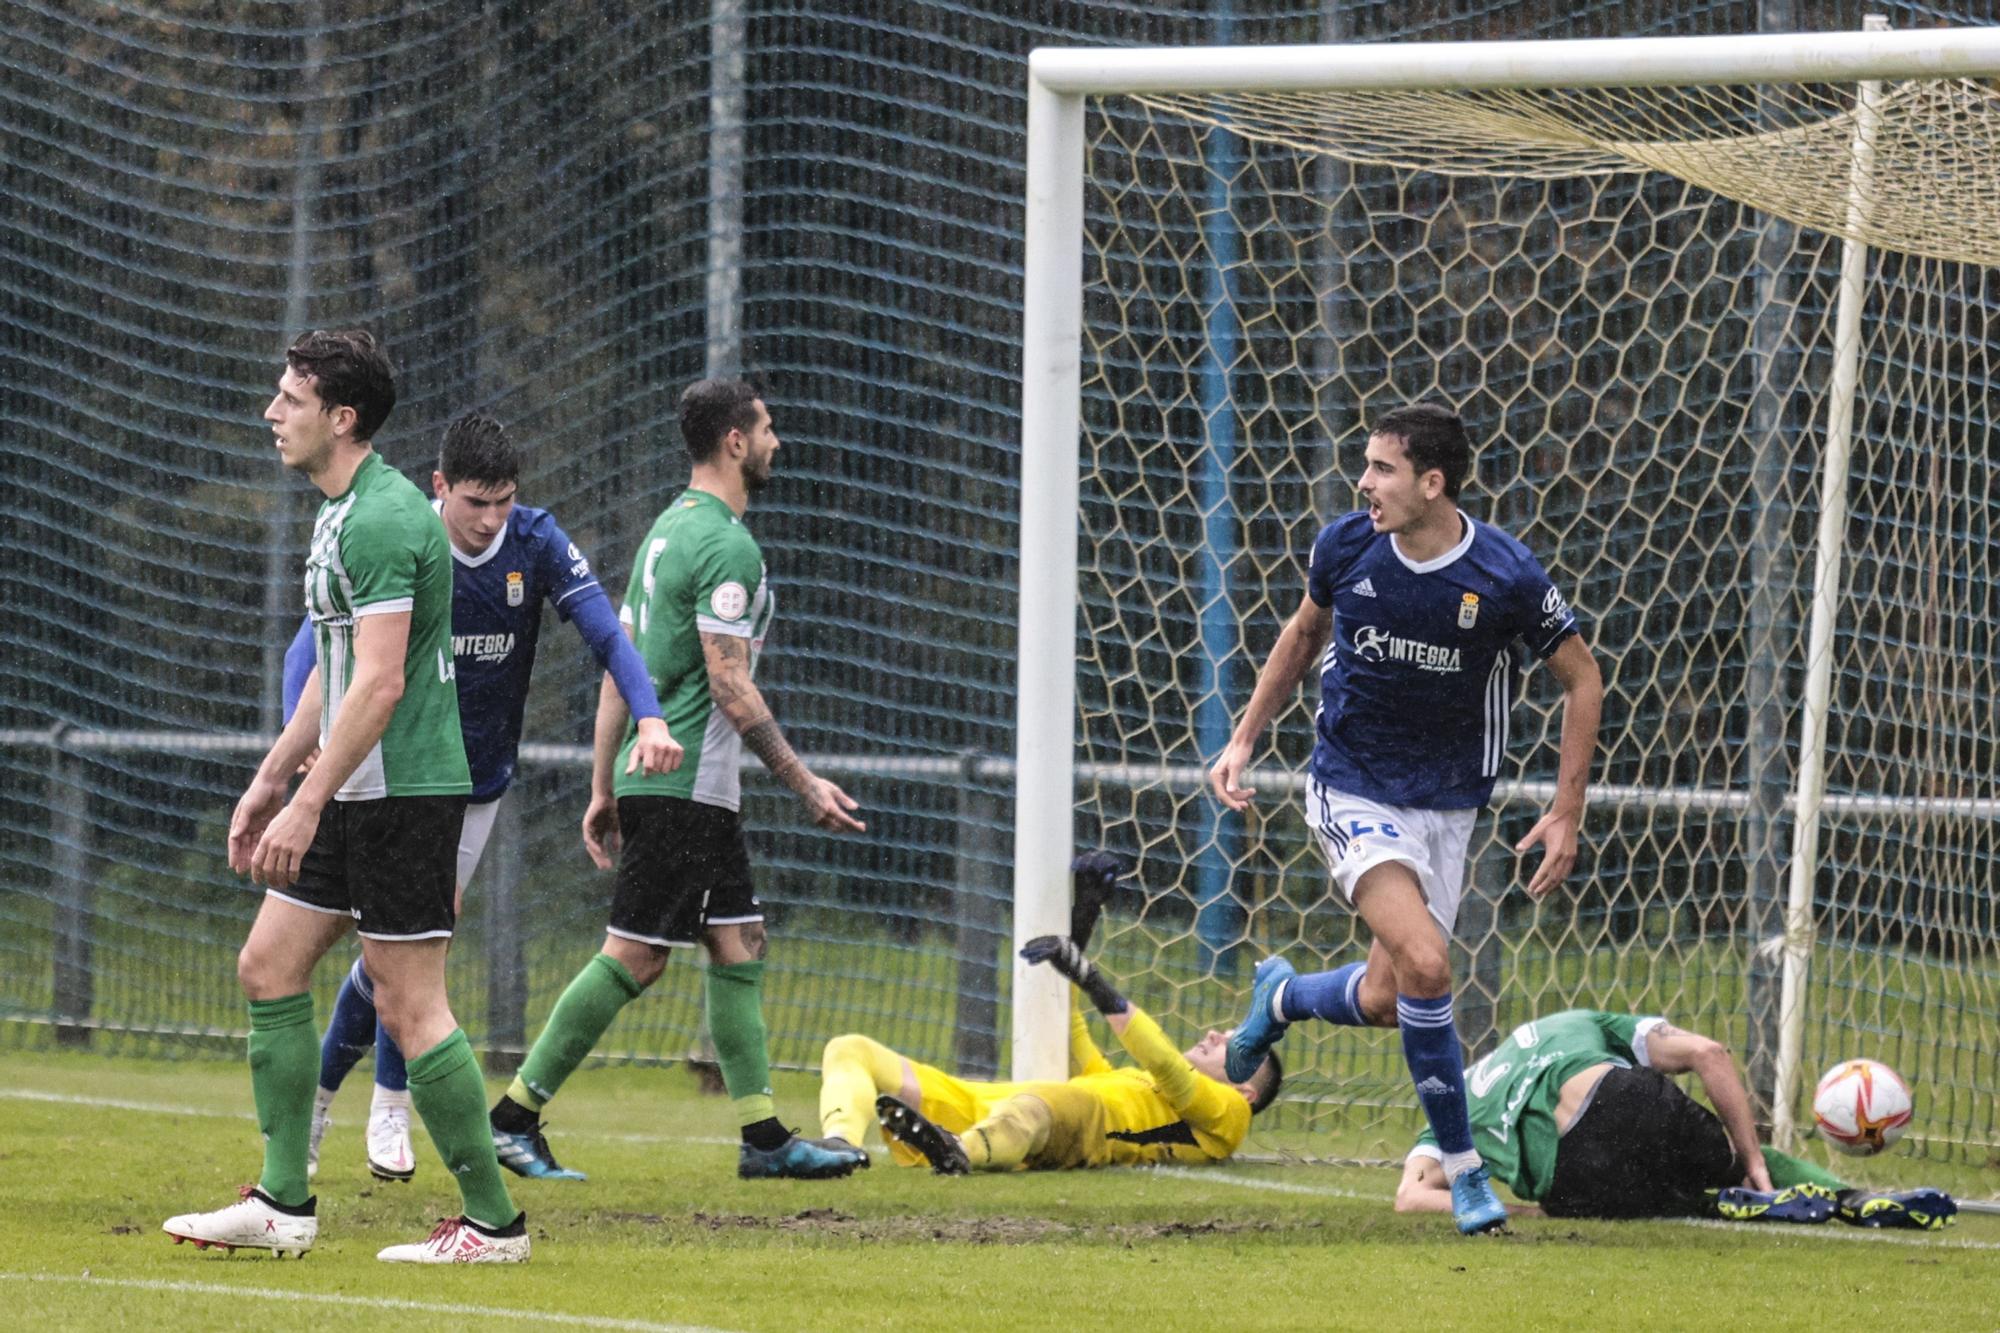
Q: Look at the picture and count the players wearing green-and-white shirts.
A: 3